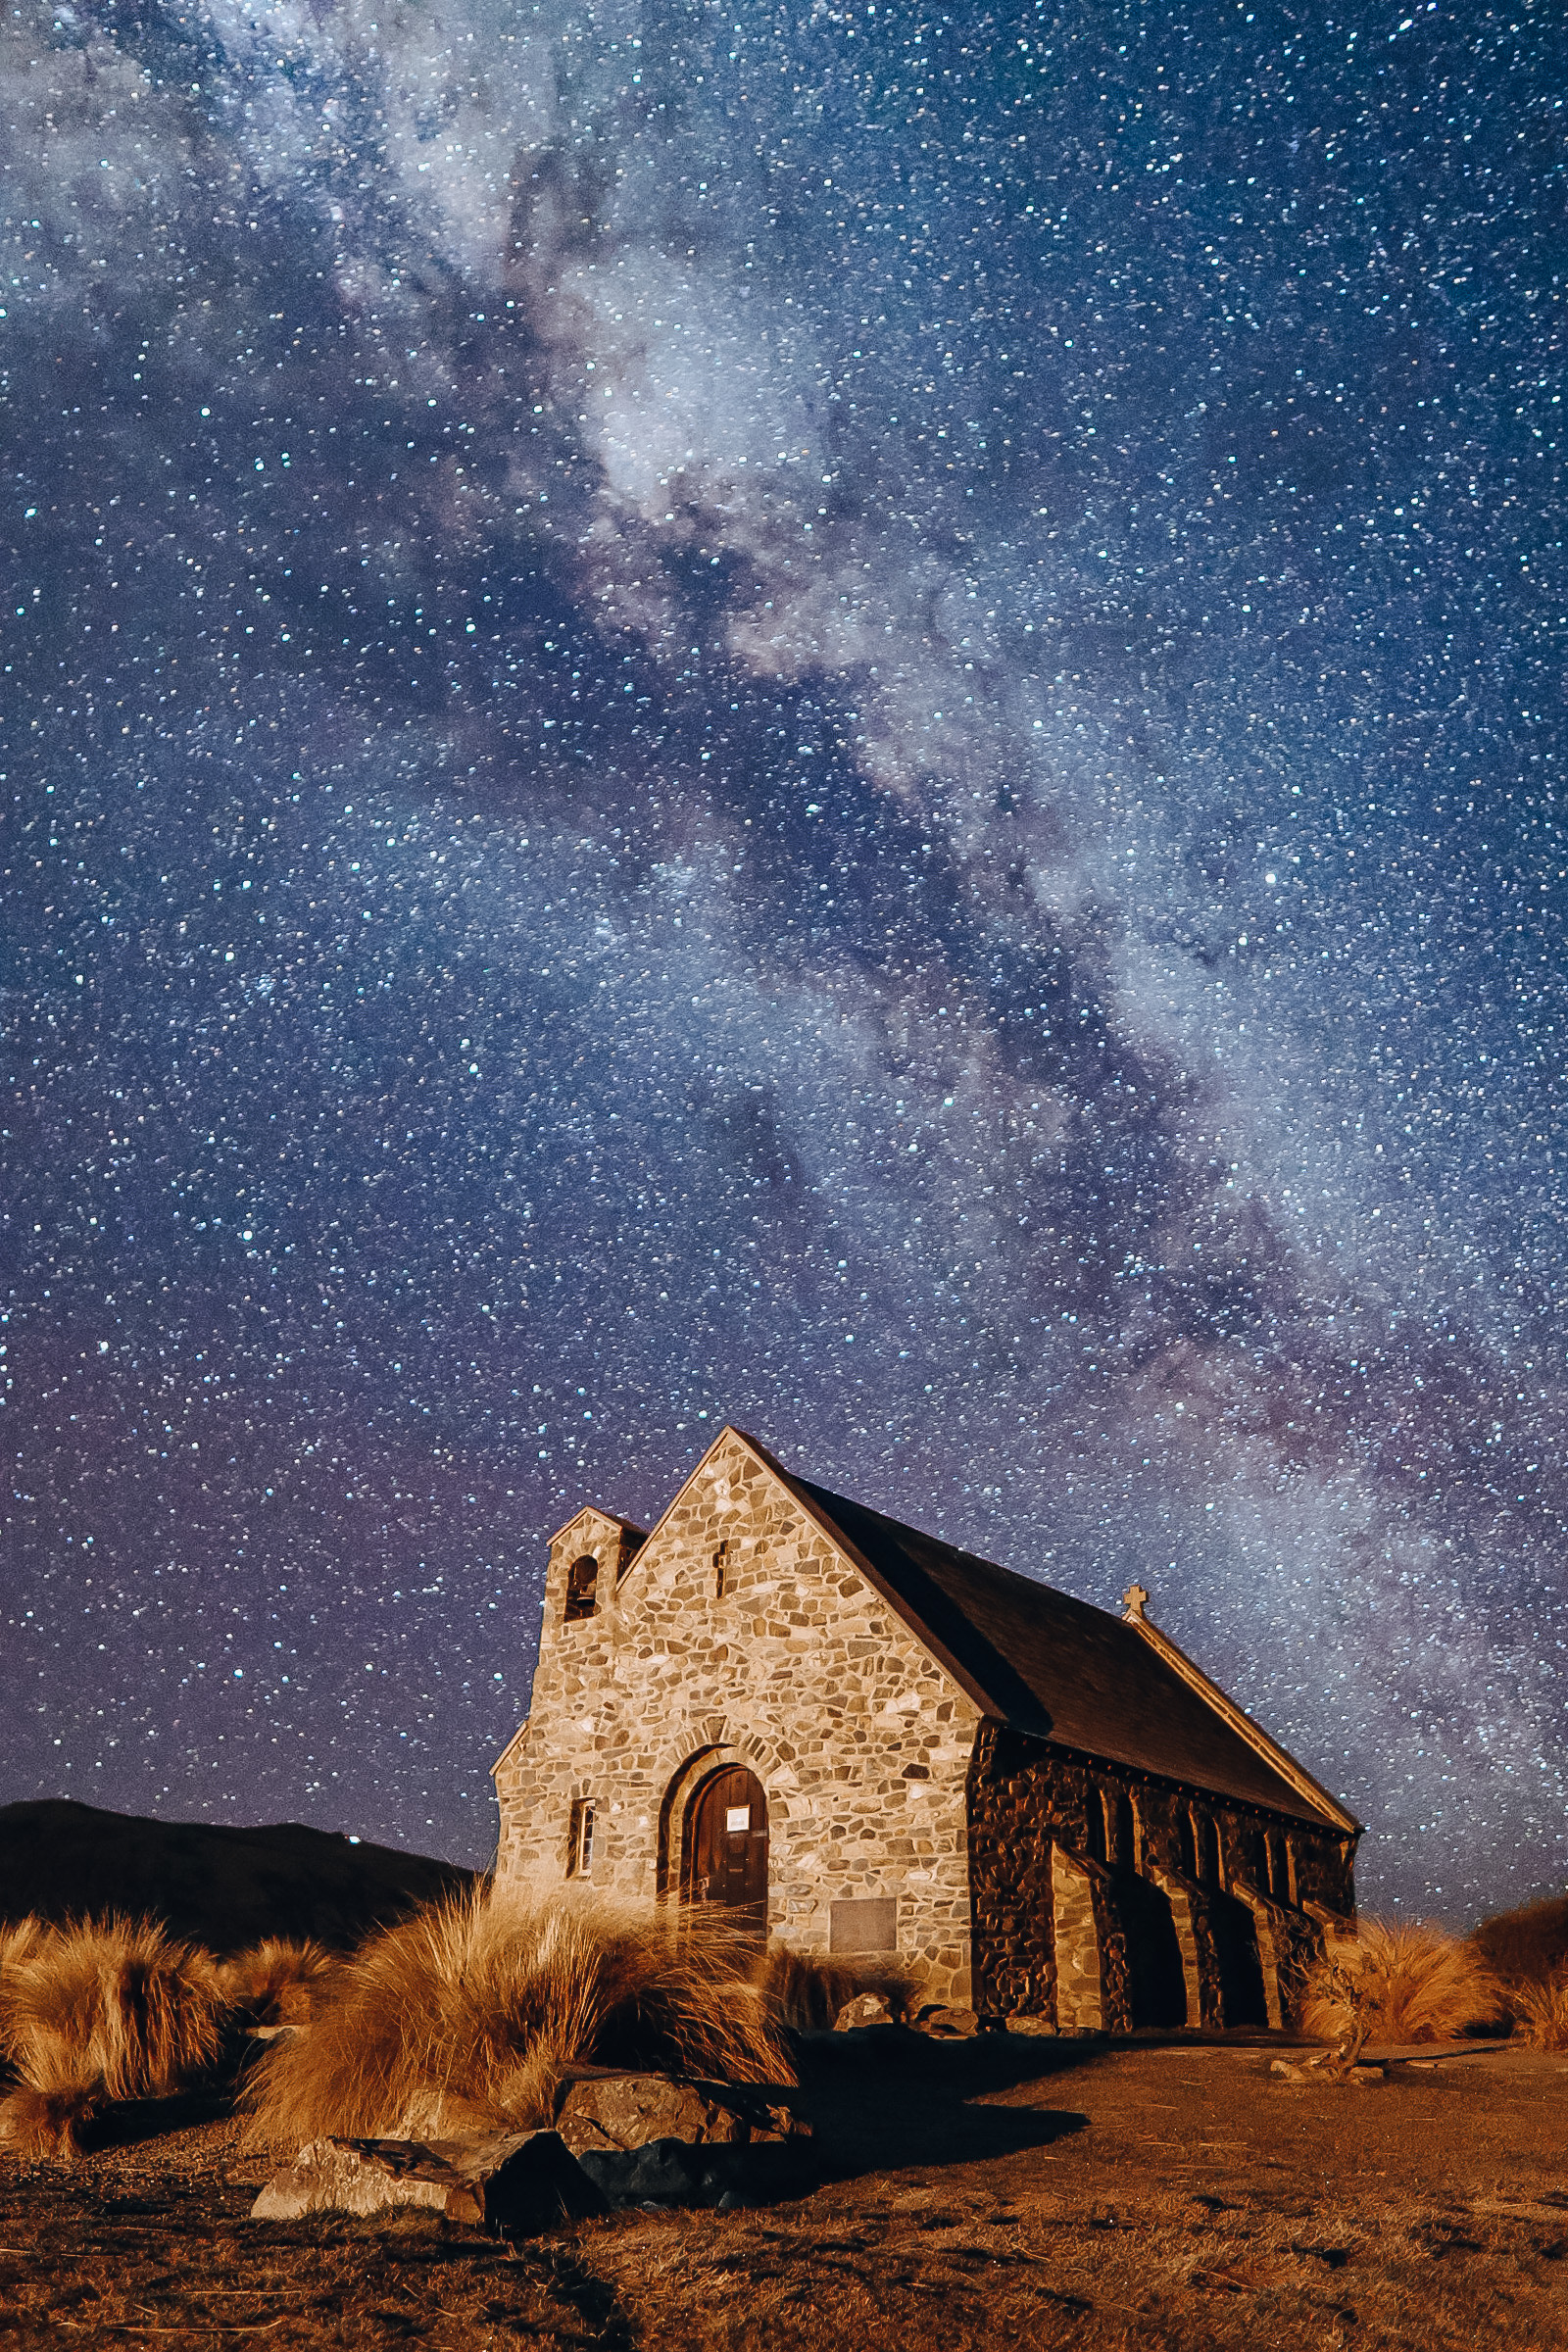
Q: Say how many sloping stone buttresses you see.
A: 4